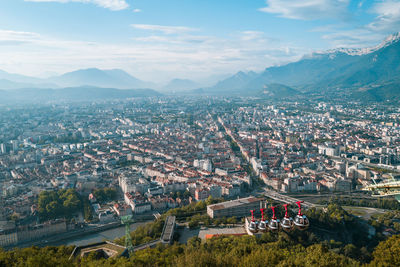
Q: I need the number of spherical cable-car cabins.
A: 5